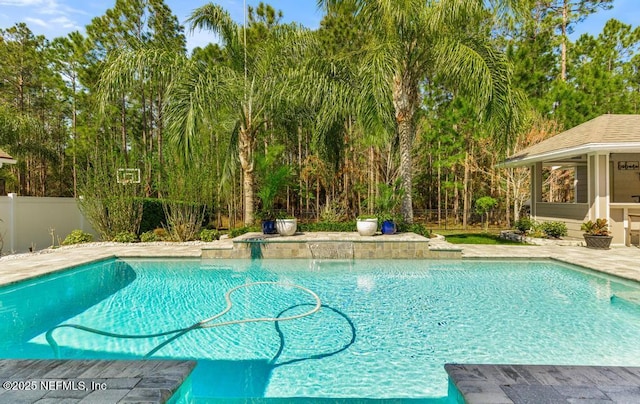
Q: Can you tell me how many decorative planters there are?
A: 5